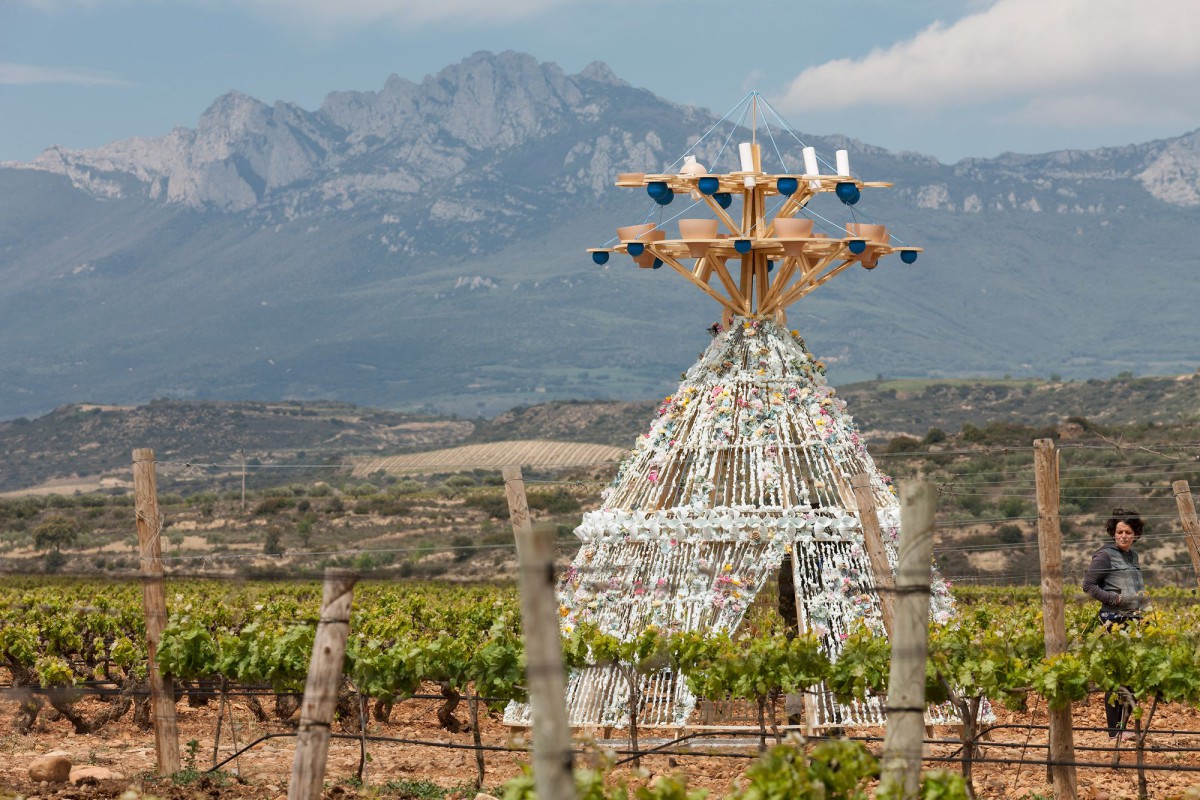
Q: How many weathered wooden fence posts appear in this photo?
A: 8